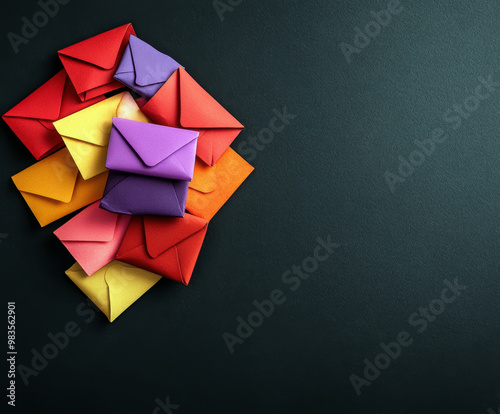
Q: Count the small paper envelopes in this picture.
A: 12